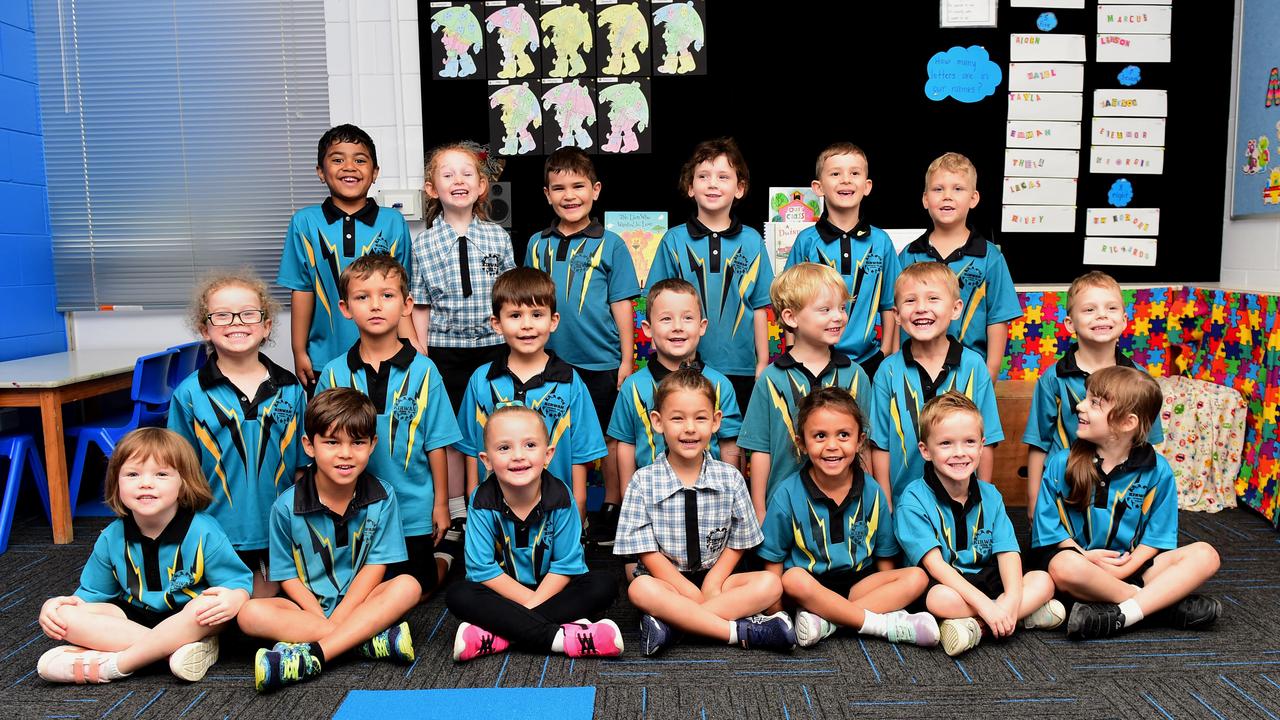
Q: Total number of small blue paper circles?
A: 3